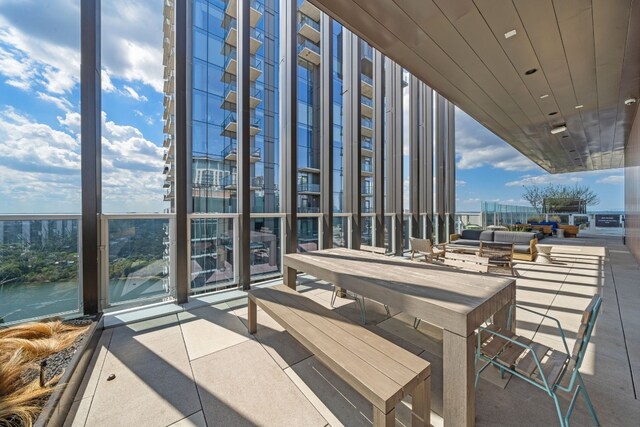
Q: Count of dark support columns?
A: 12